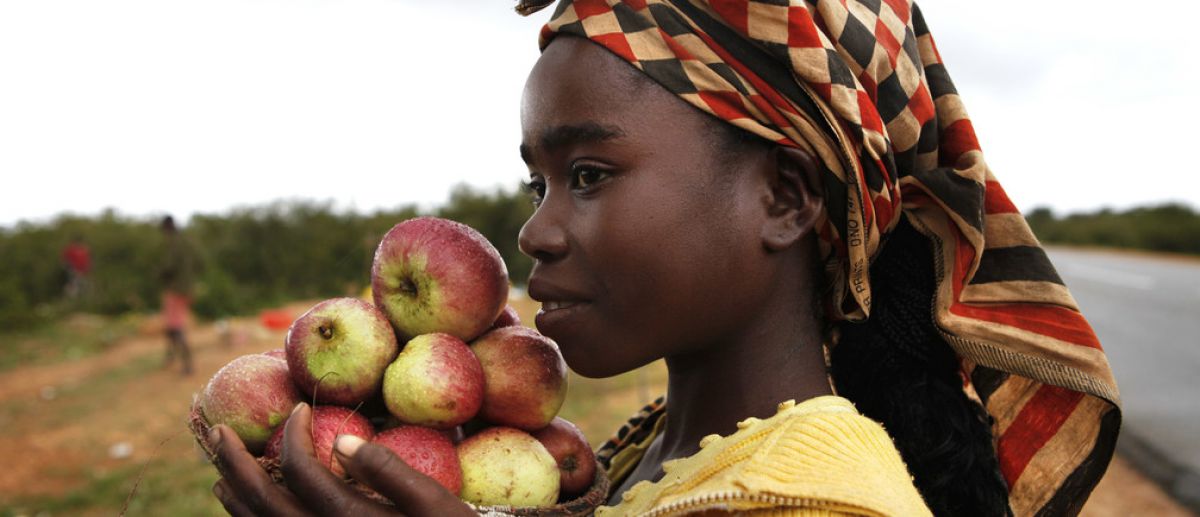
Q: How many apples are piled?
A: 11